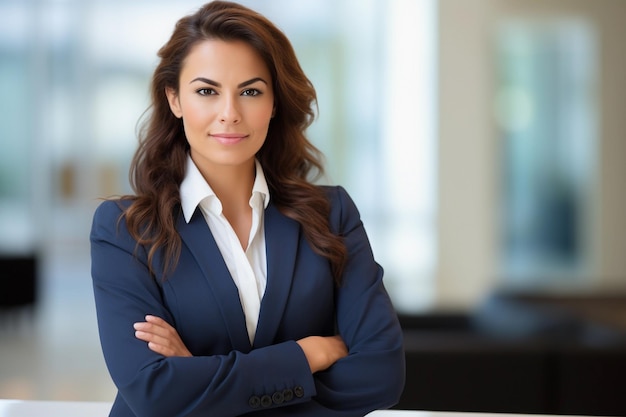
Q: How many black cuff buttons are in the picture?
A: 5